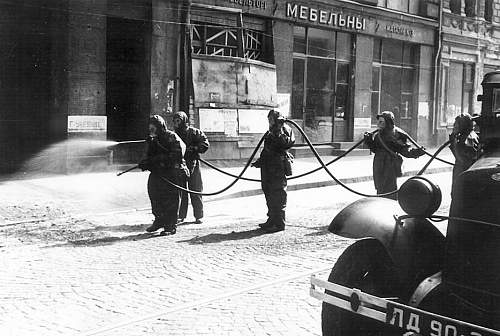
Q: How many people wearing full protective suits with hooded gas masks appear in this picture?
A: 5